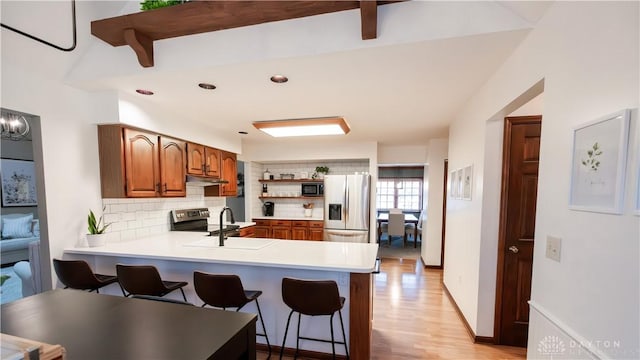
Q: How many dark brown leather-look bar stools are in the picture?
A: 4